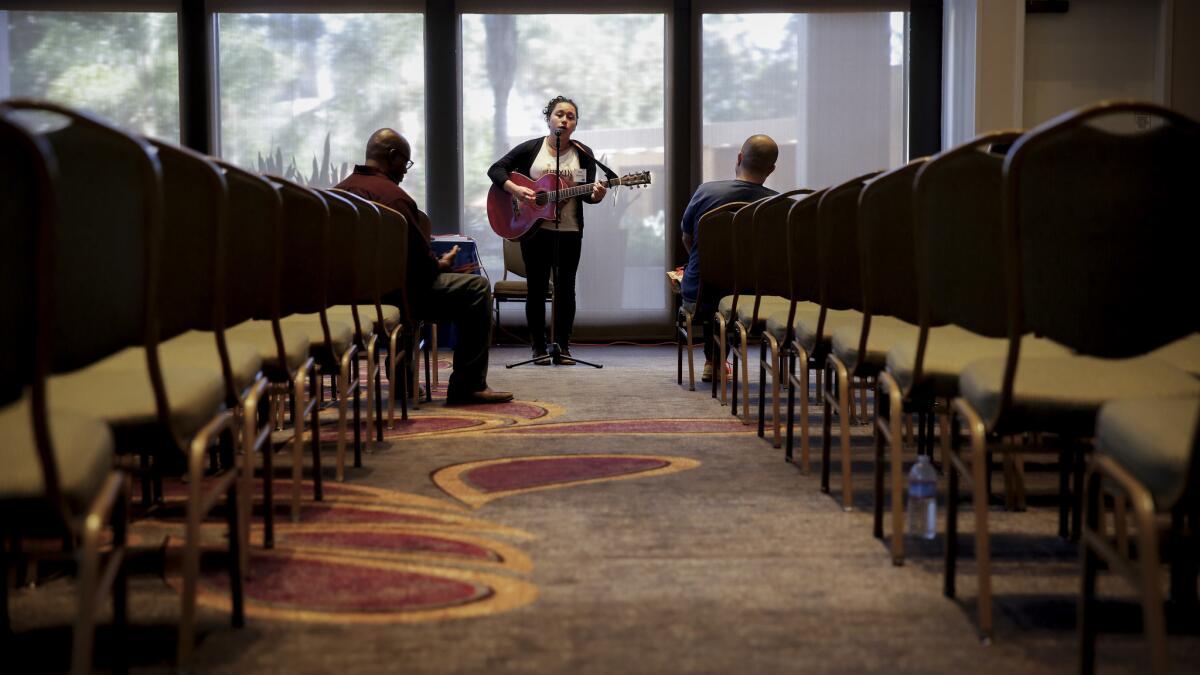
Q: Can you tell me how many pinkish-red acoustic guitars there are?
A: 1